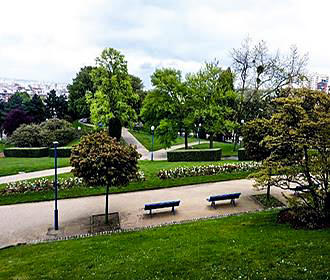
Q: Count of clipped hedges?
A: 4